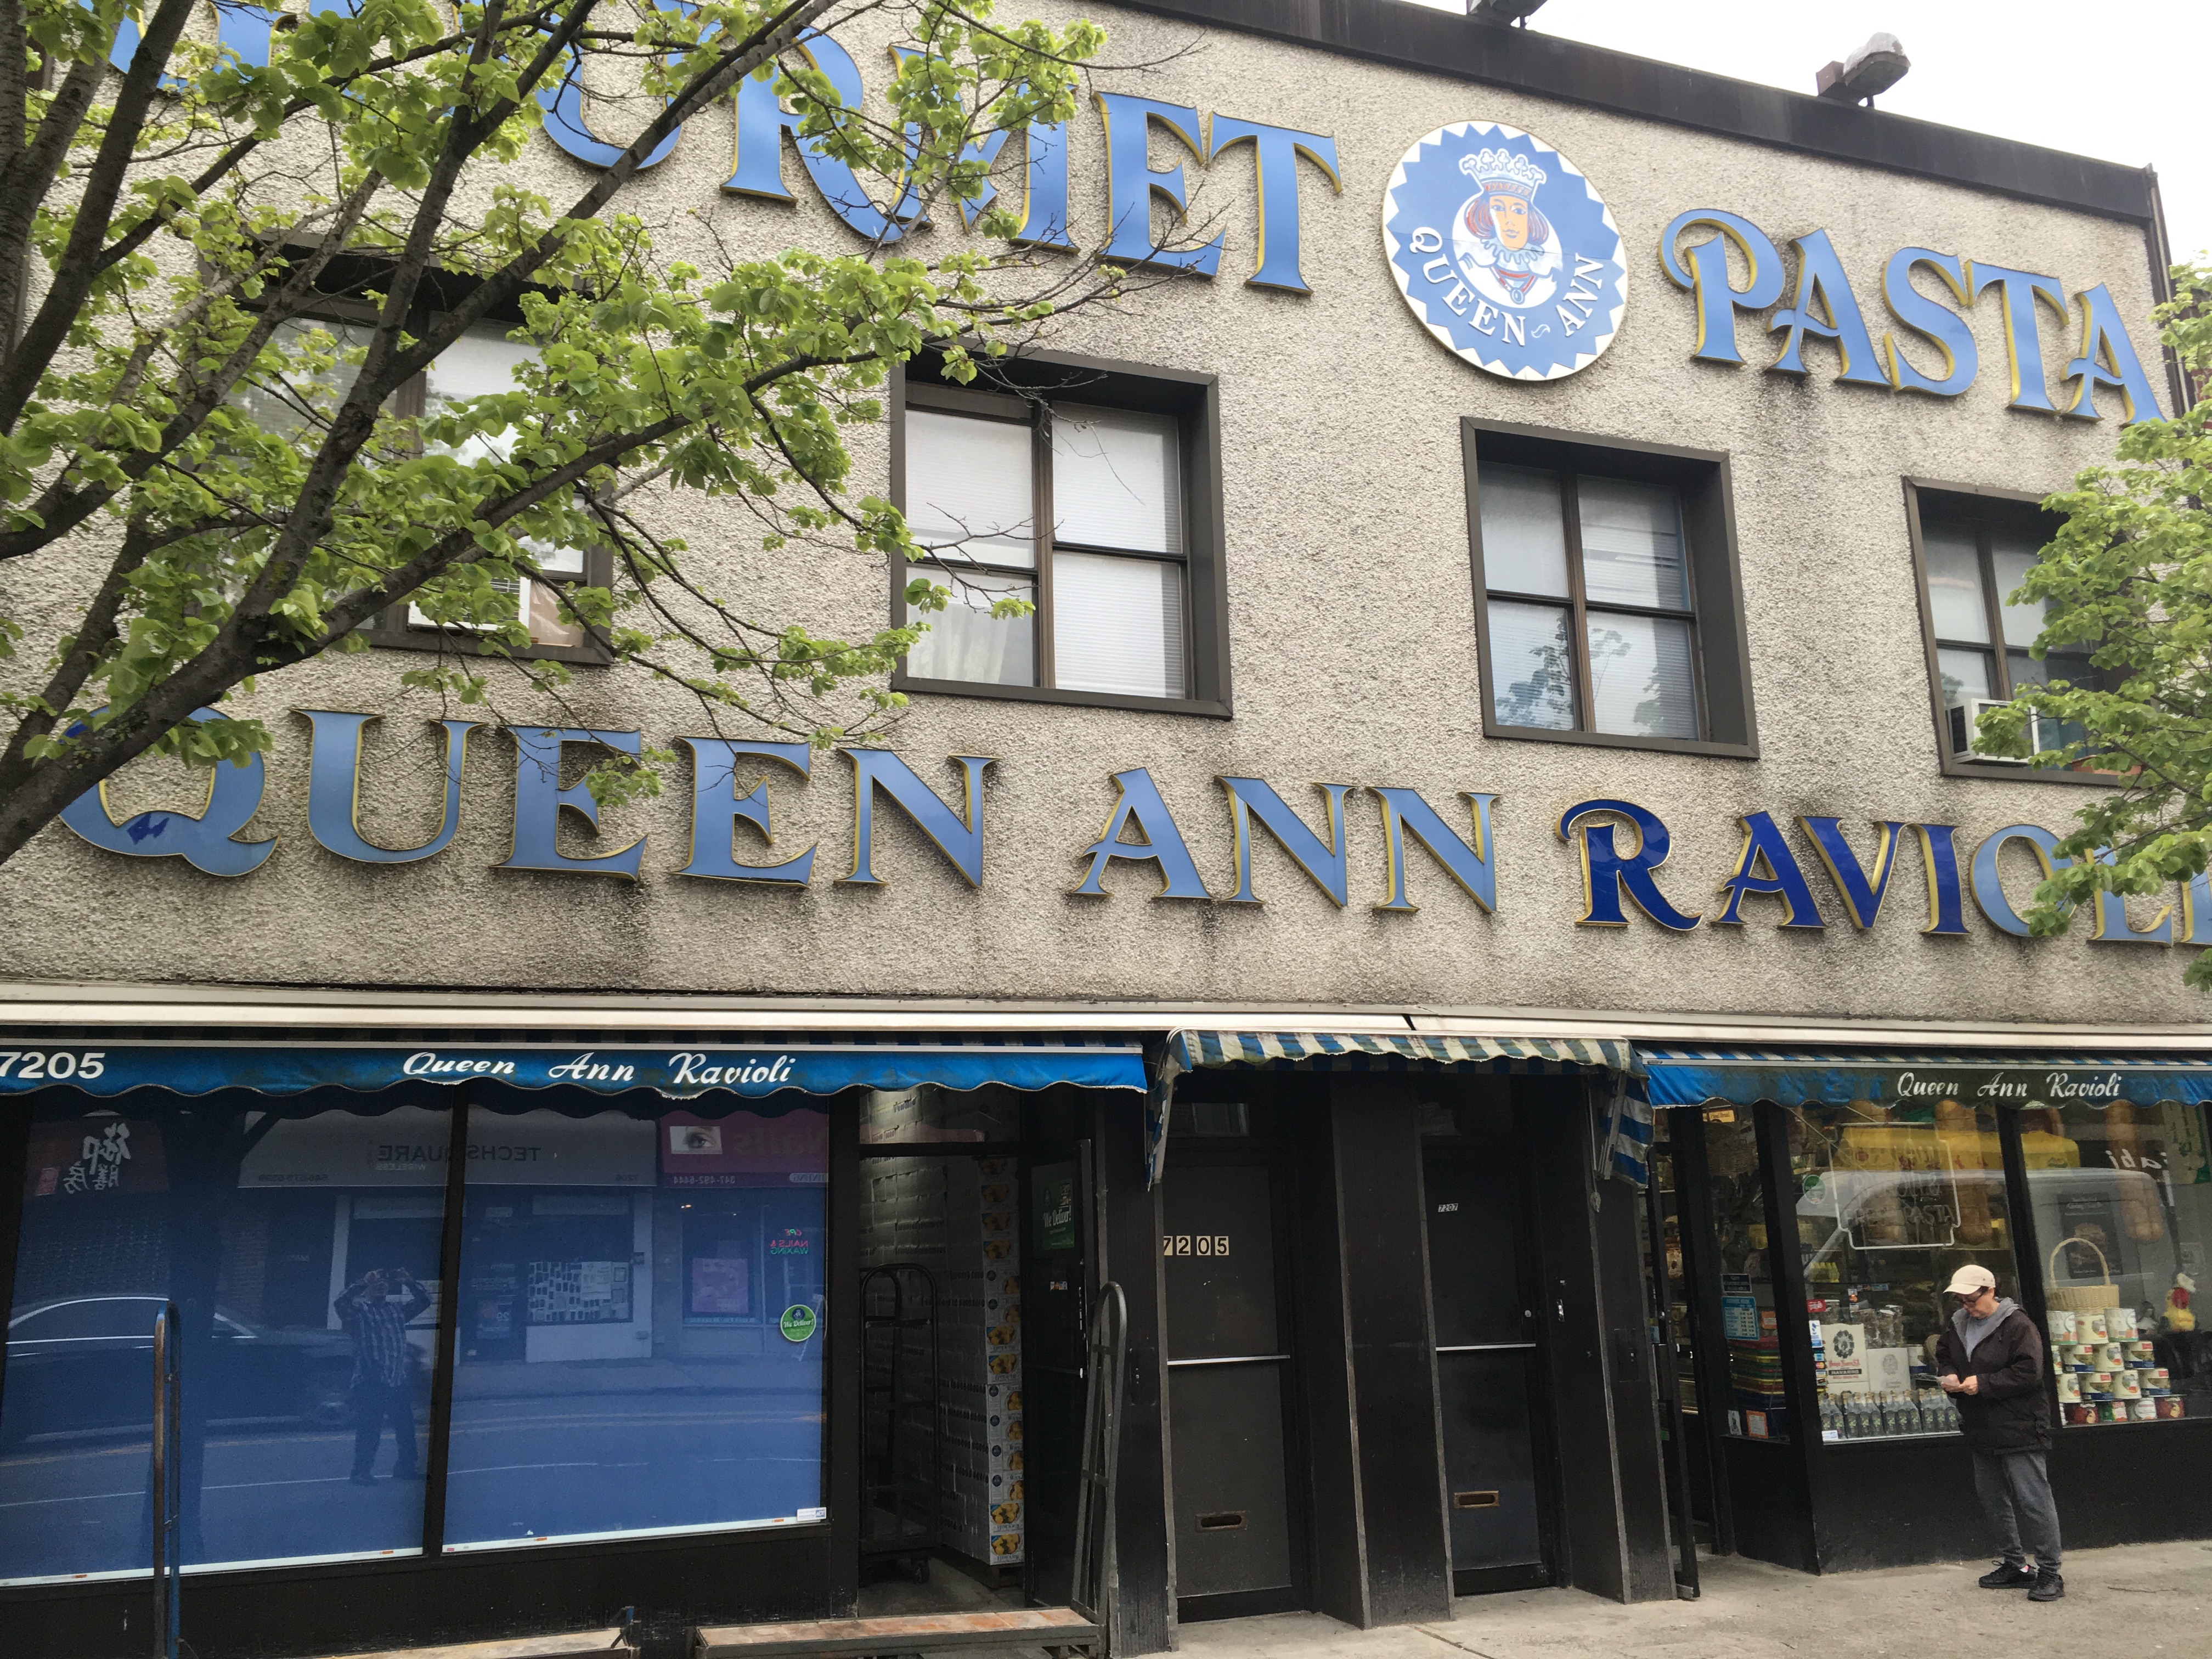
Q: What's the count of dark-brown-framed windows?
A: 4